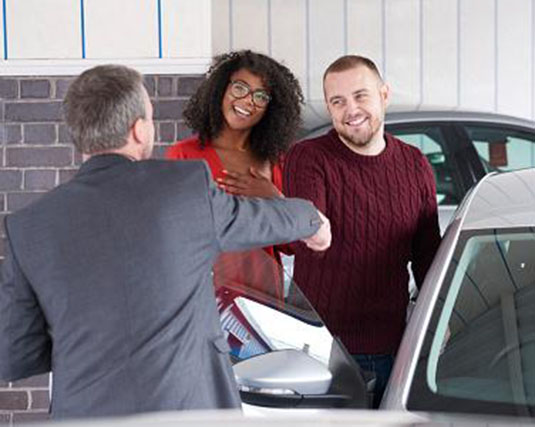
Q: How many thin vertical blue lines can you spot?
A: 3